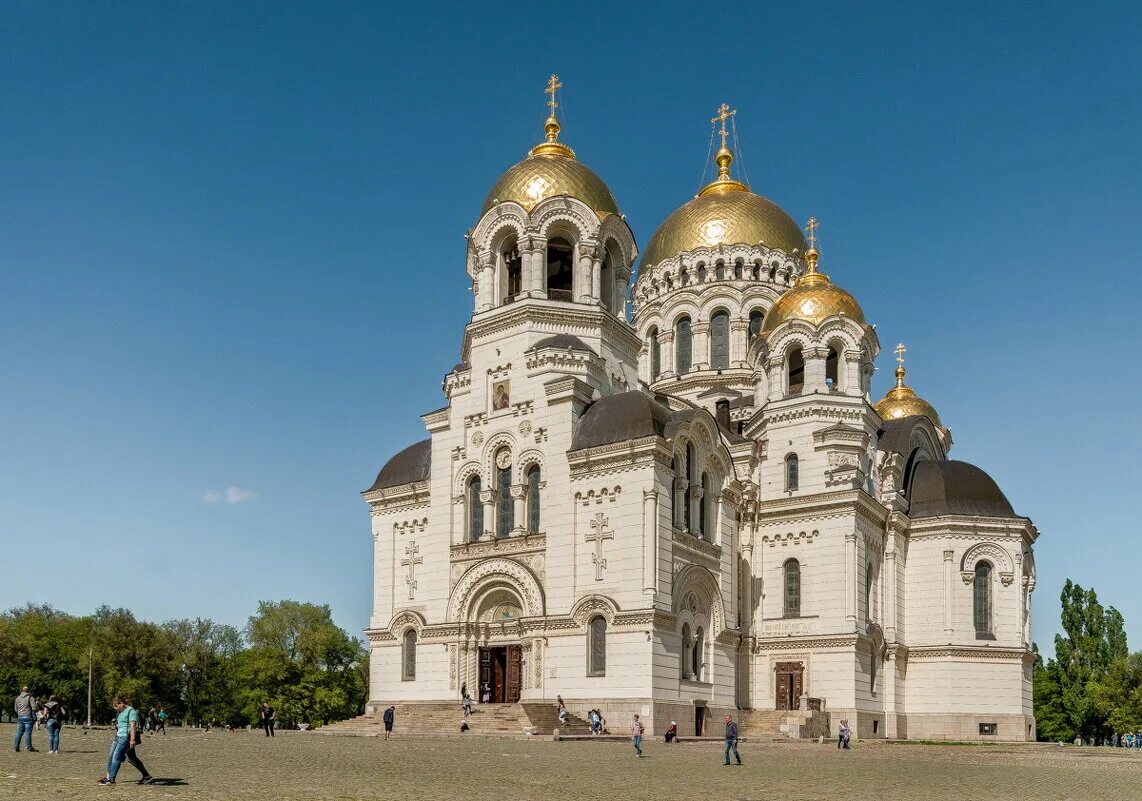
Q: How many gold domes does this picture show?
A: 4